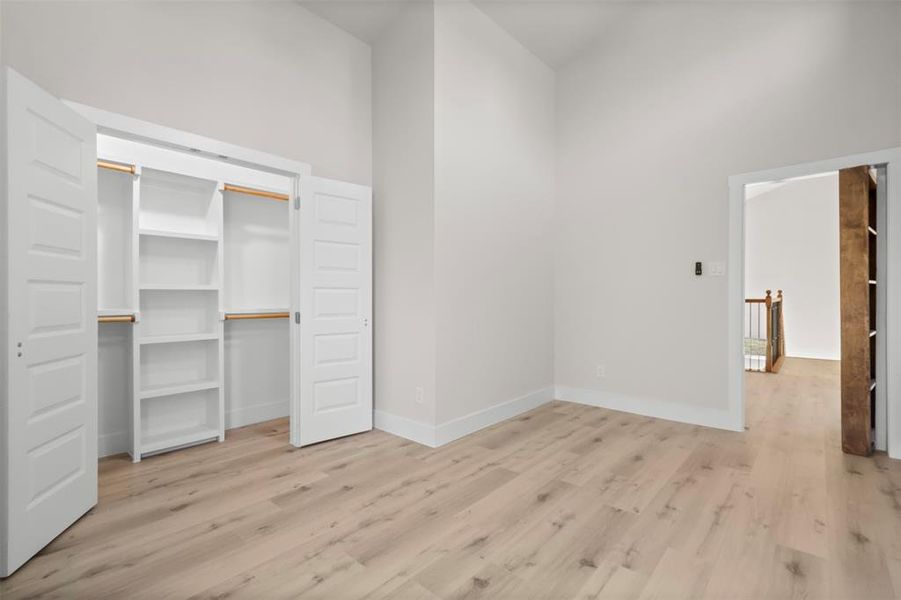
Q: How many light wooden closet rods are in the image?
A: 4